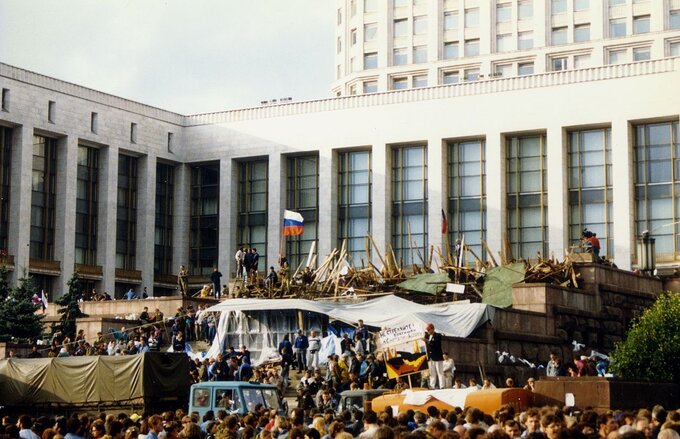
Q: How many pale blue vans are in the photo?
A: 1